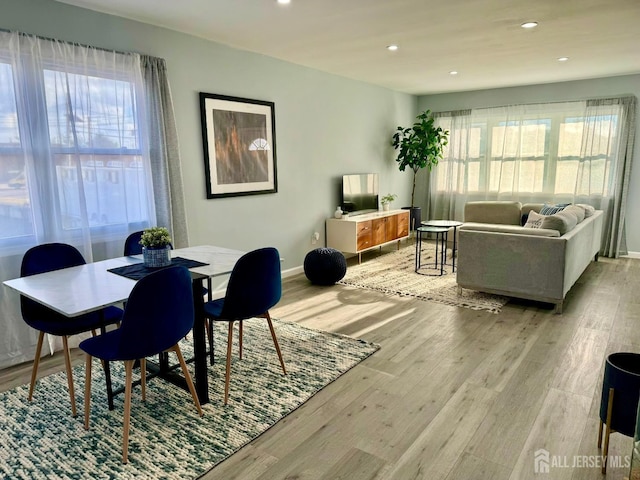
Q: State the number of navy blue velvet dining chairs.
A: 4